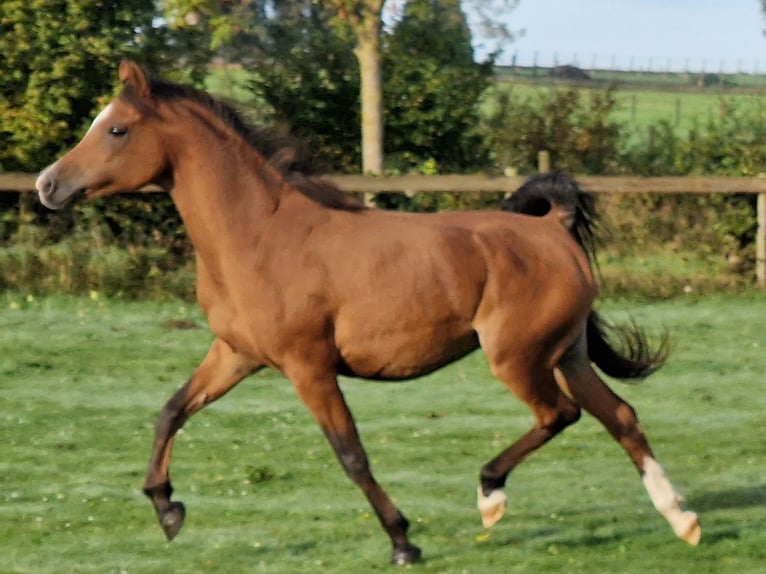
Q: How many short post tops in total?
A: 2